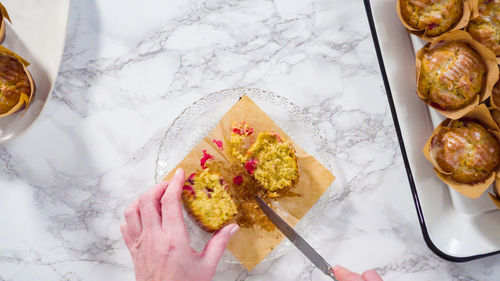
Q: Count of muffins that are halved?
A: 1